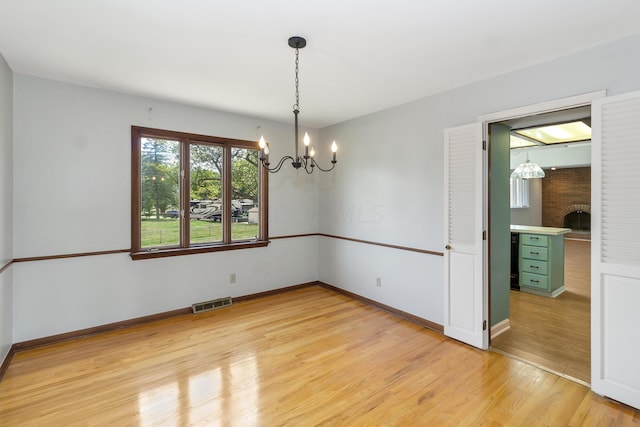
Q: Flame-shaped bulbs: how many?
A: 5